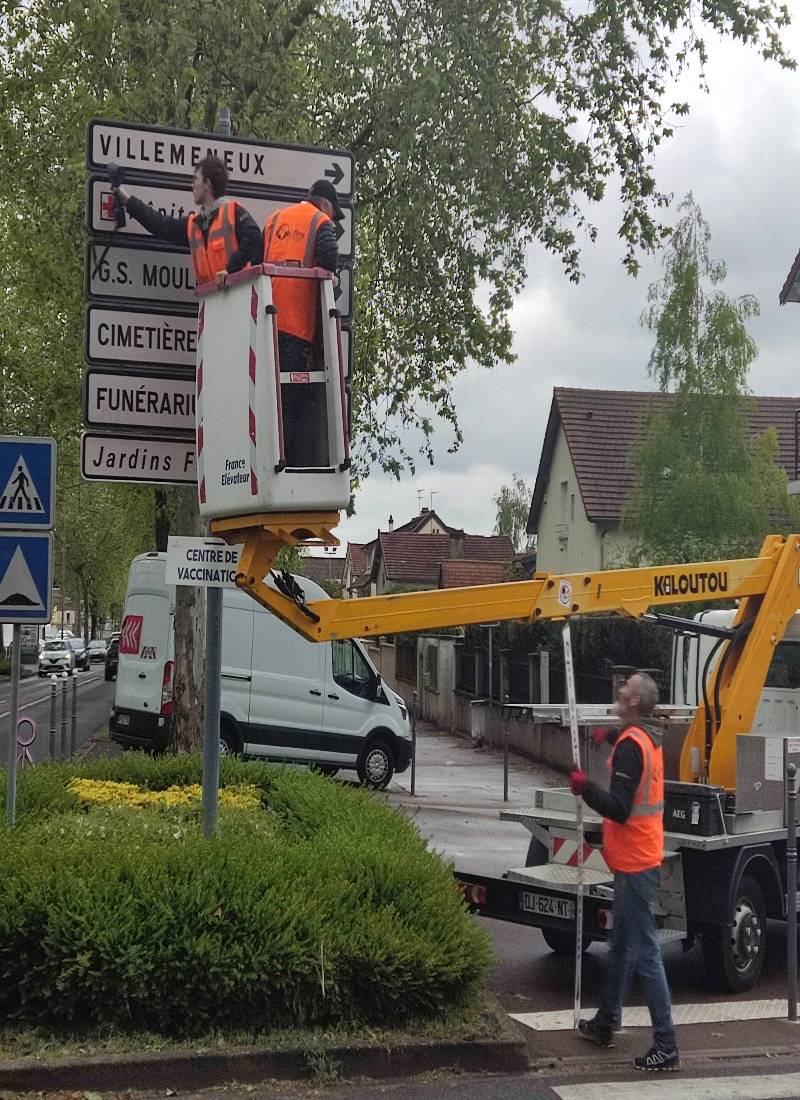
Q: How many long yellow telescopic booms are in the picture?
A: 1